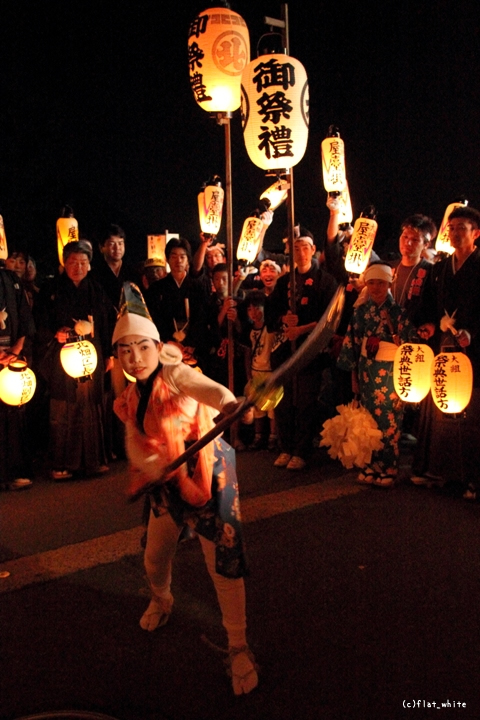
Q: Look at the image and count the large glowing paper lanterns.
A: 2